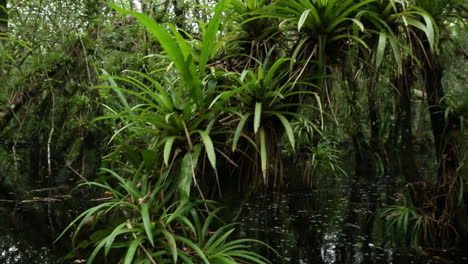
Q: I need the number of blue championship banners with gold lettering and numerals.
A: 0